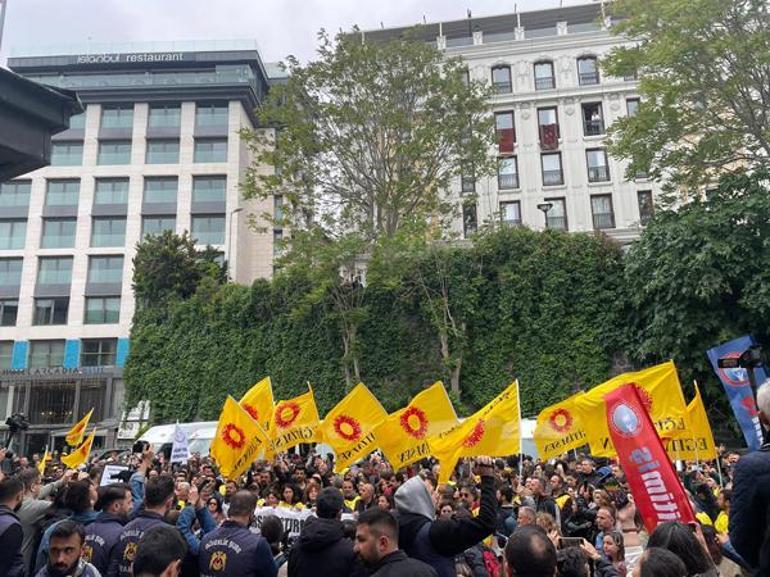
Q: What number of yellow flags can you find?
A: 12